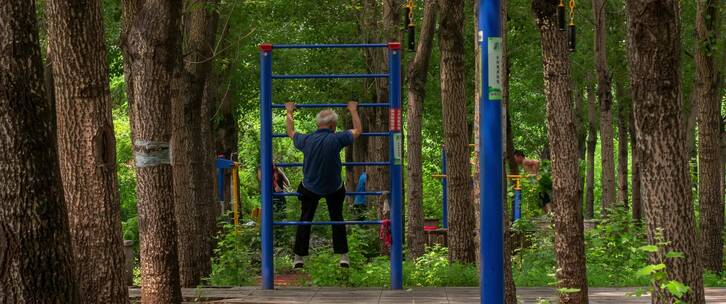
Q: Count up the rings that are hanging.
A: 4